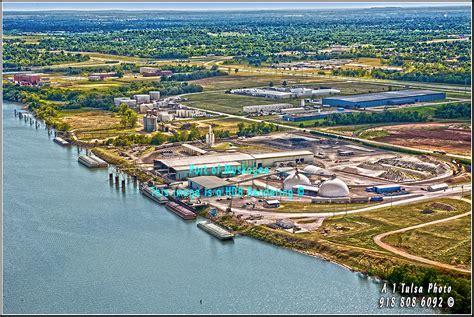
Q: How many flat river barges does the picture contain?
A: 6